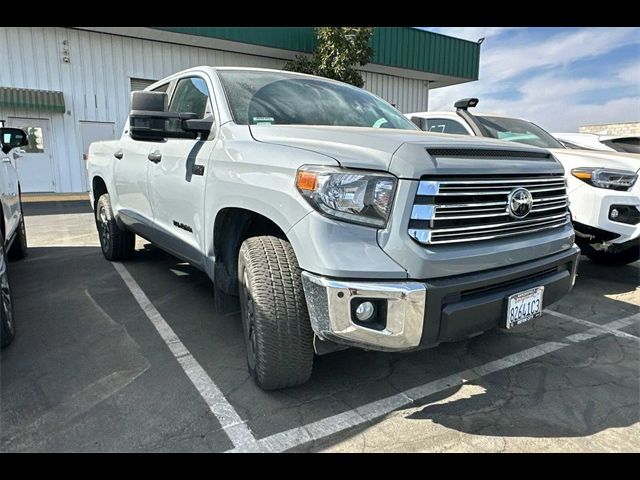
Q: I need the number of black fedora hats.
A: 0